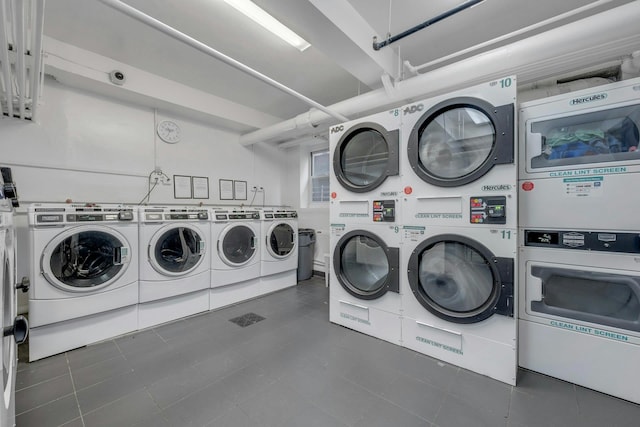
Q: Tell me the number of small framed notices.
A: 4